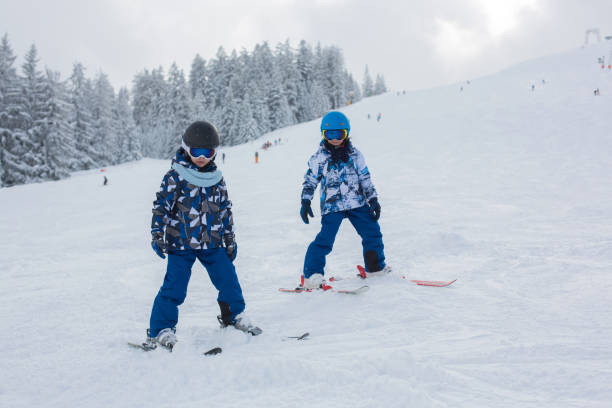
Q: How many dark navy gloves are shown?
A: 4